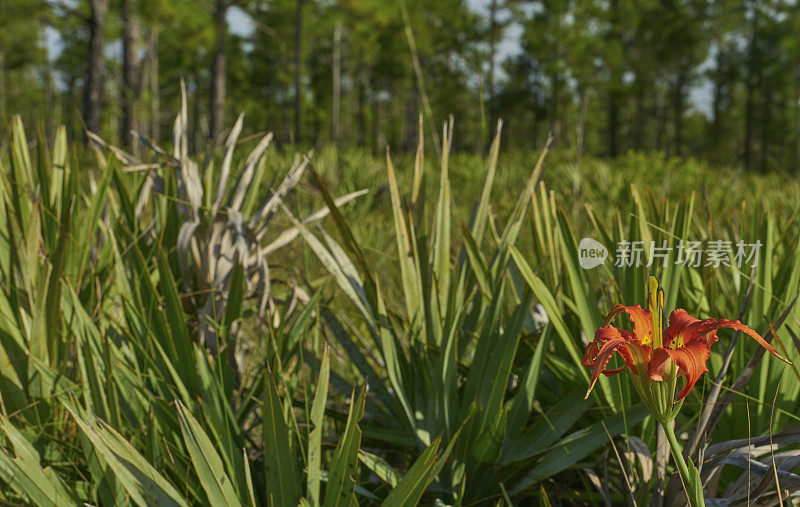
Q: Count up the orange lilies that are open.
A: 1